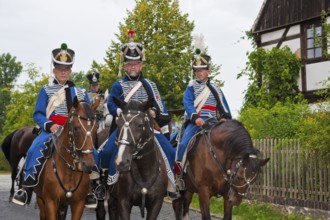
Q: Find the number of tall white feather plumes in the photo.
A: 1